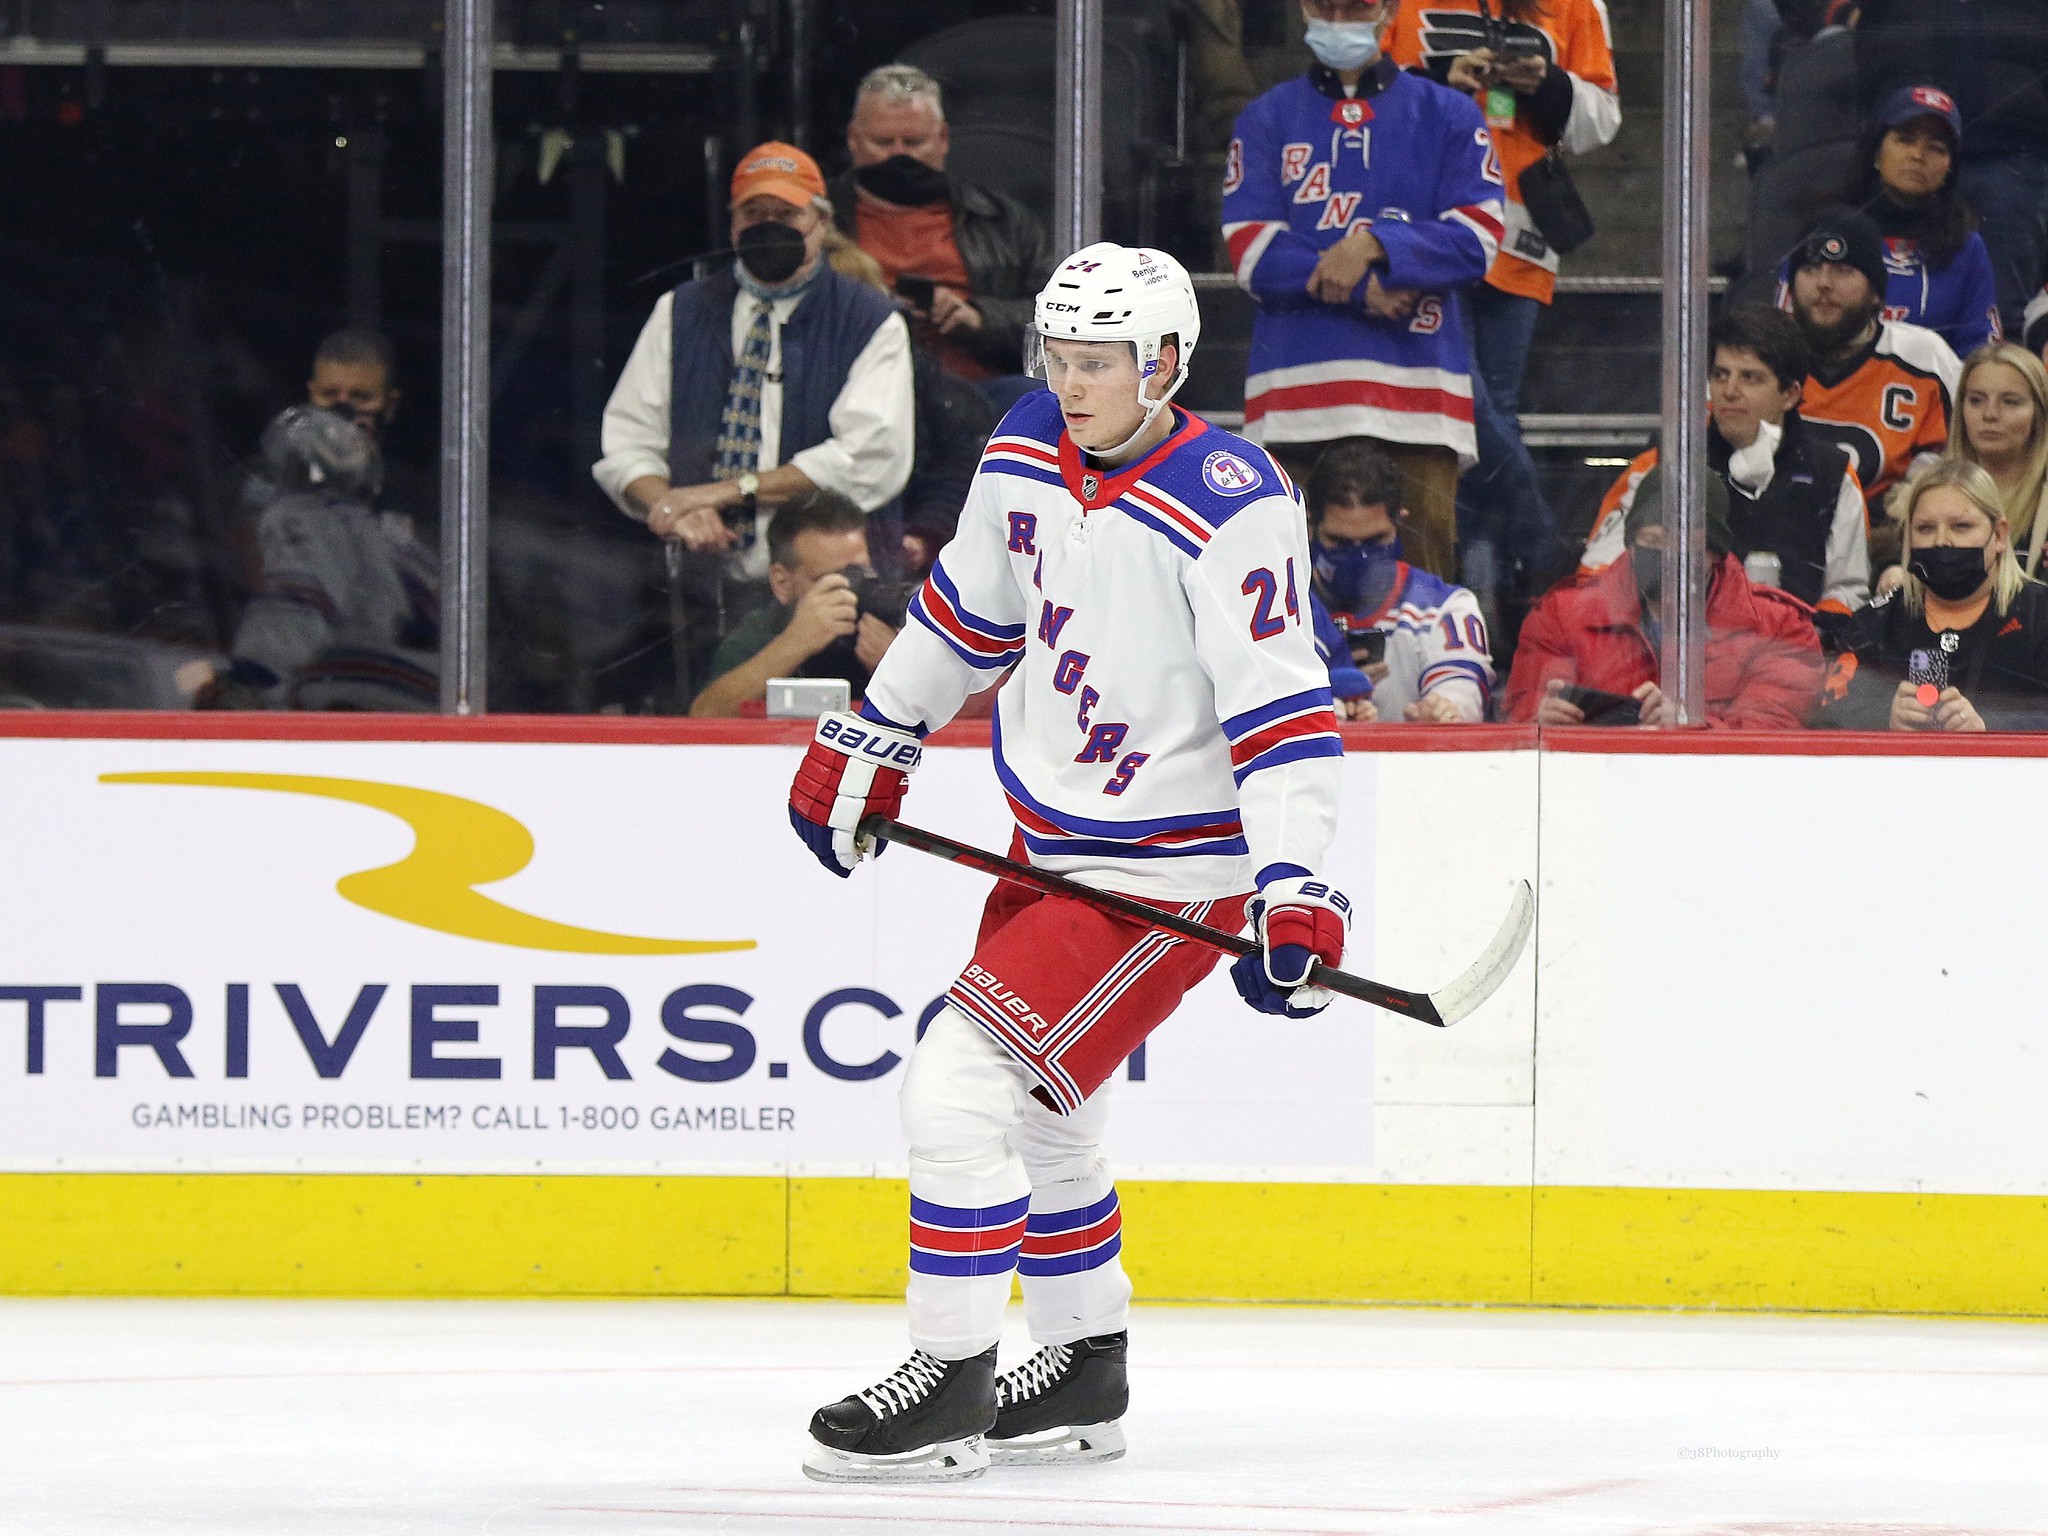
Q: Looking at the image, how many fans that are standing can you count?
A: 3